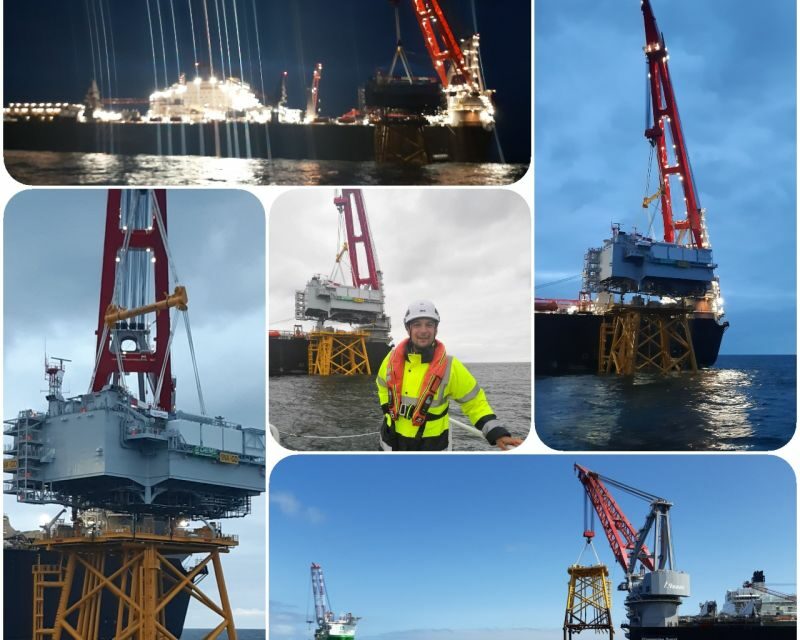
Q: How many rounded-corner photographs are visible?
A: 5